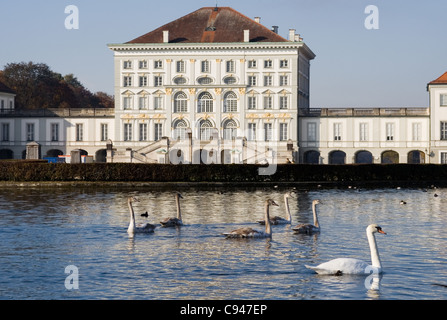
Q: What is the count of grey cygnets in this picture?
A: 5